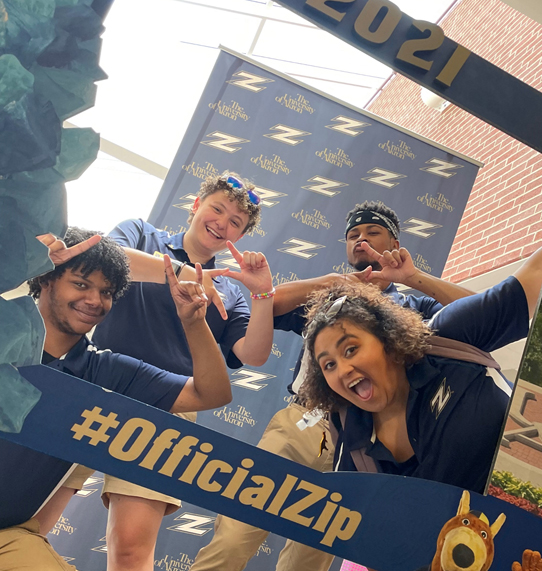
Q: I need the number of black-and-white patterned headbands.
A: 1